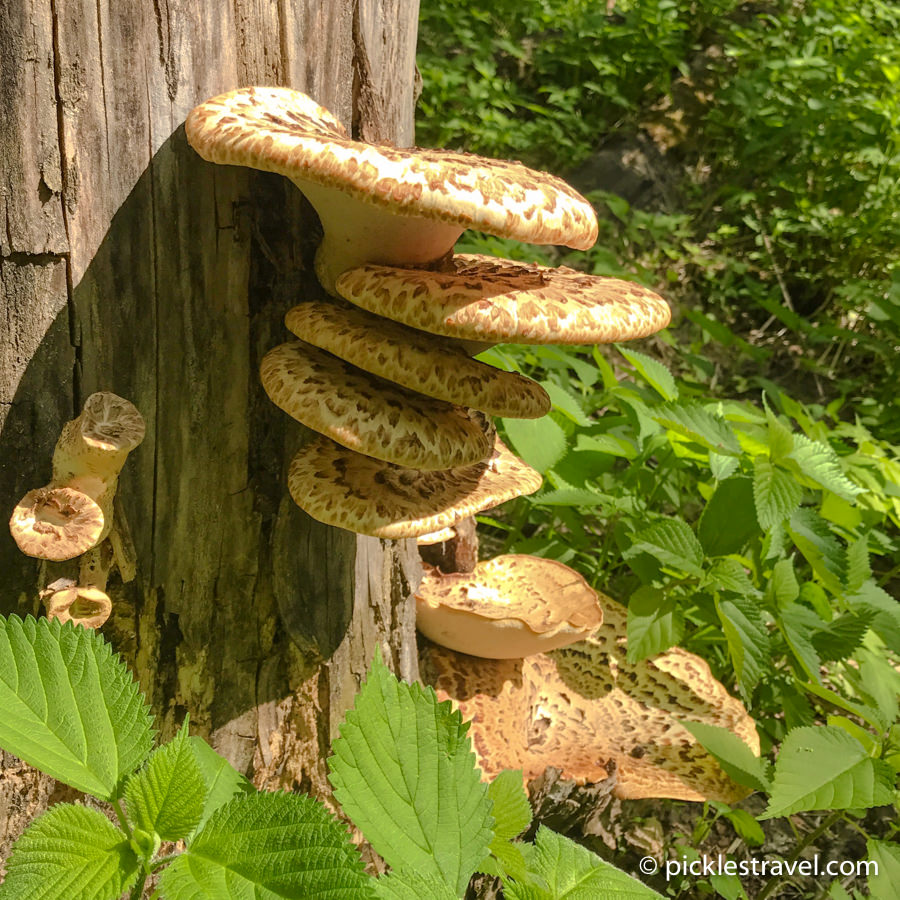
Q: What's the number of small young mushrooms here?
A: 3